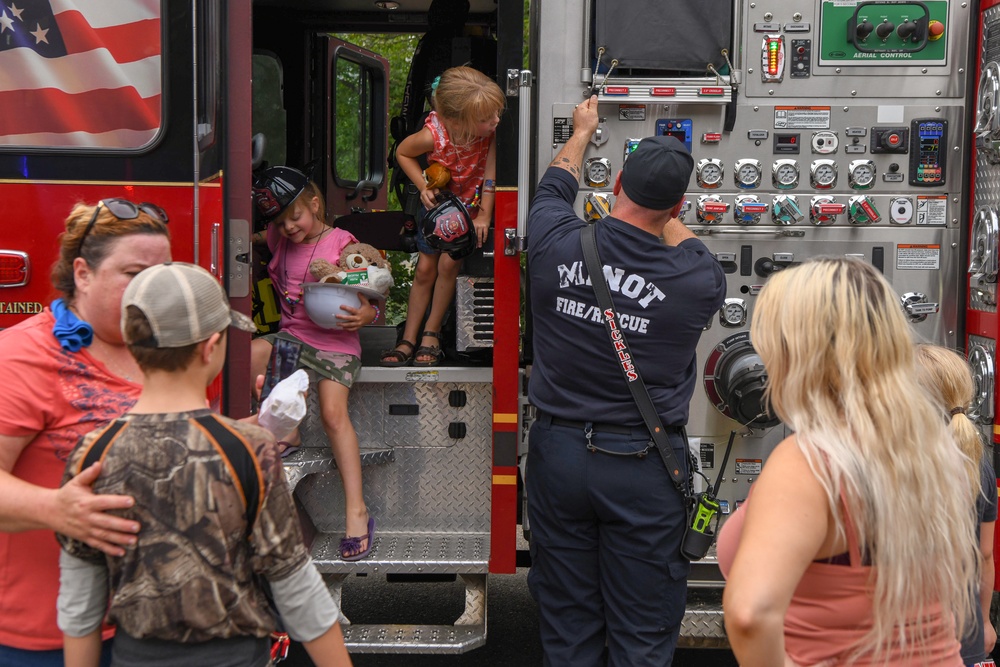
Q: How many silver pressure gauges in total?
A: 7